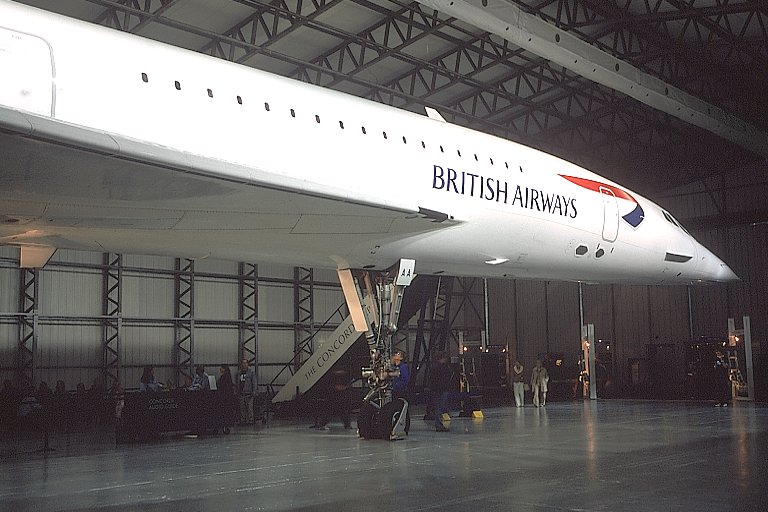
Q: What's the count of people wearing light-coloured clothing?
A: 2